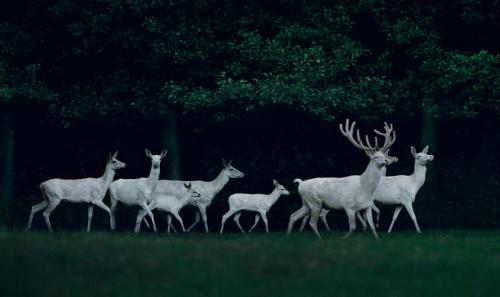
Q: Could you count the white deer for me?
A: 8